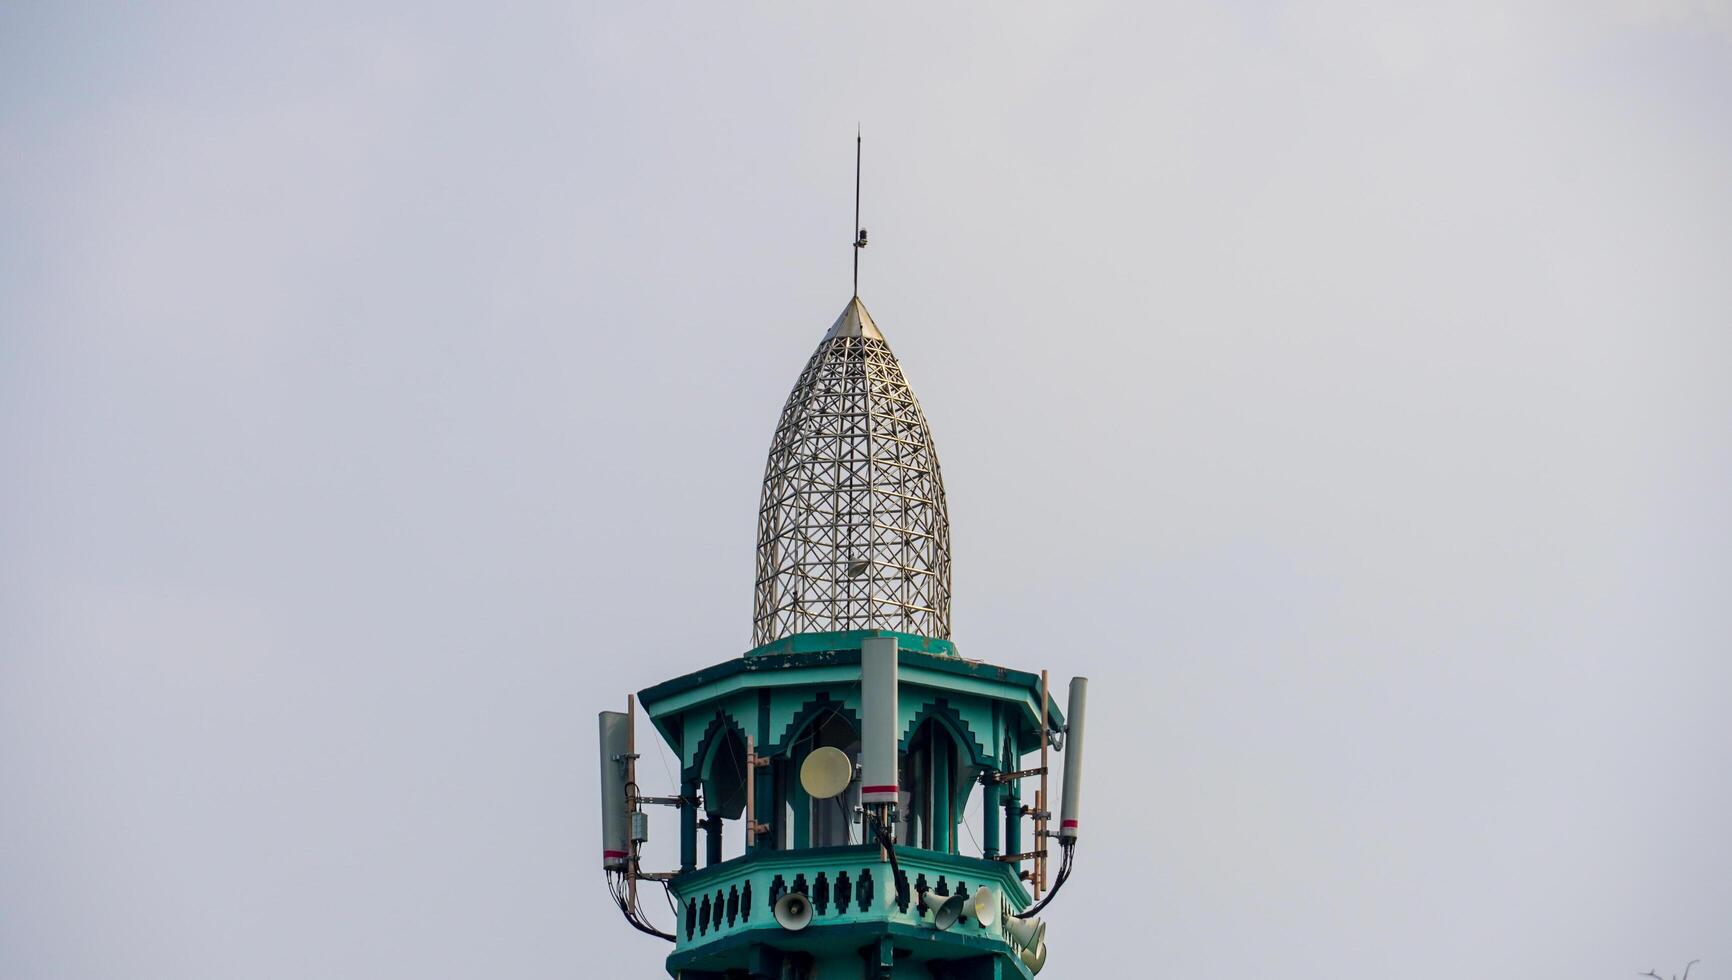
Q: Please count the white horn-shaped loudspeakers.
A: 6